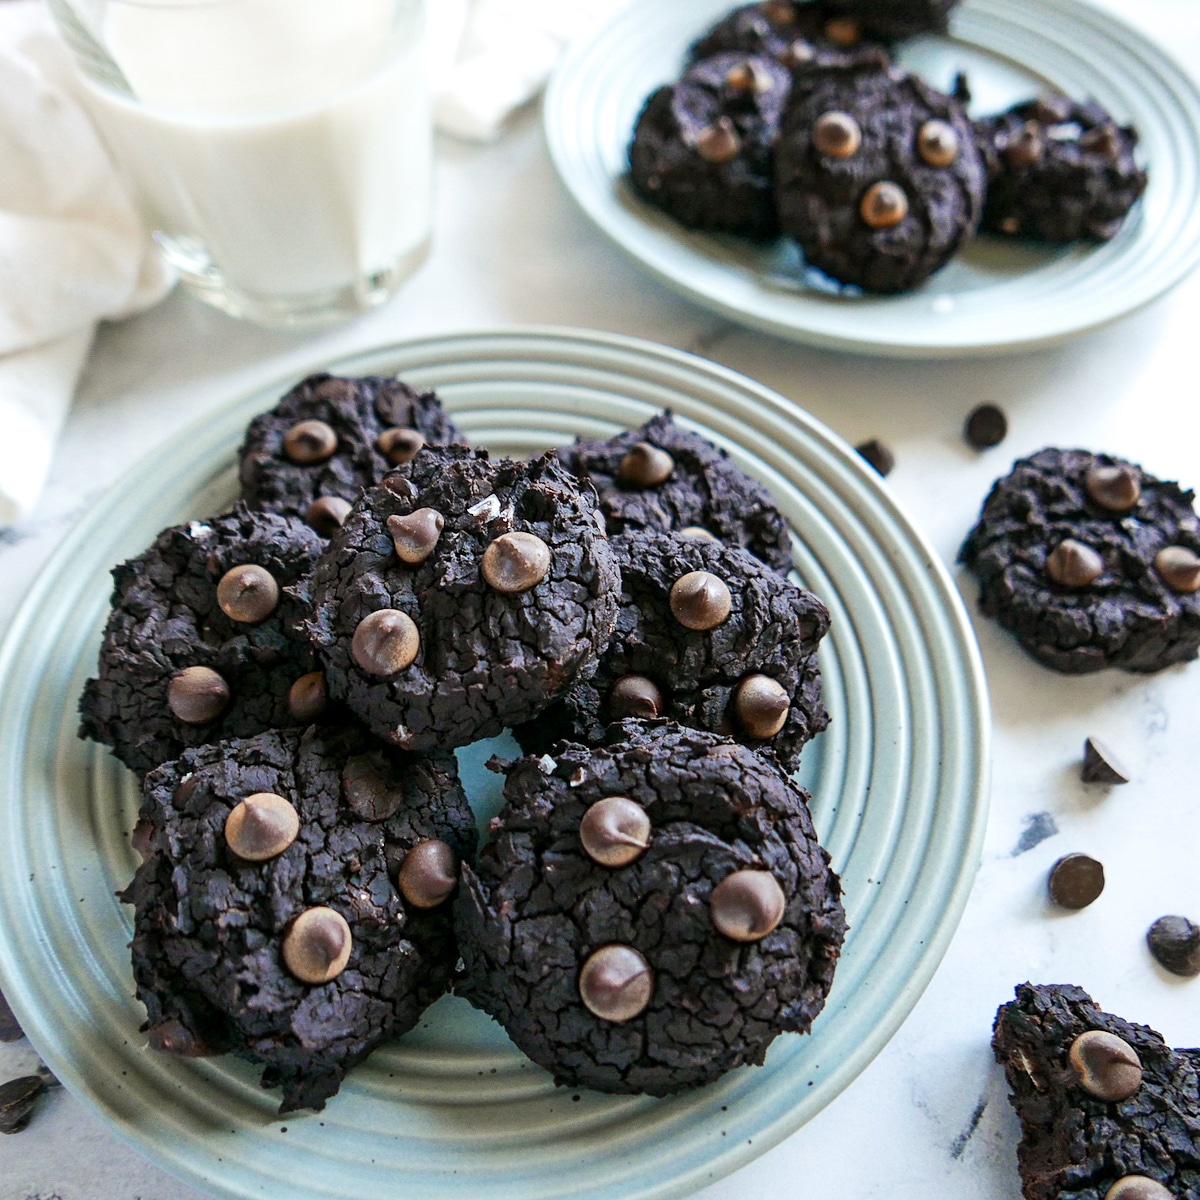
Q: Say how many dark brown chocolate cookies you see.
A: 14